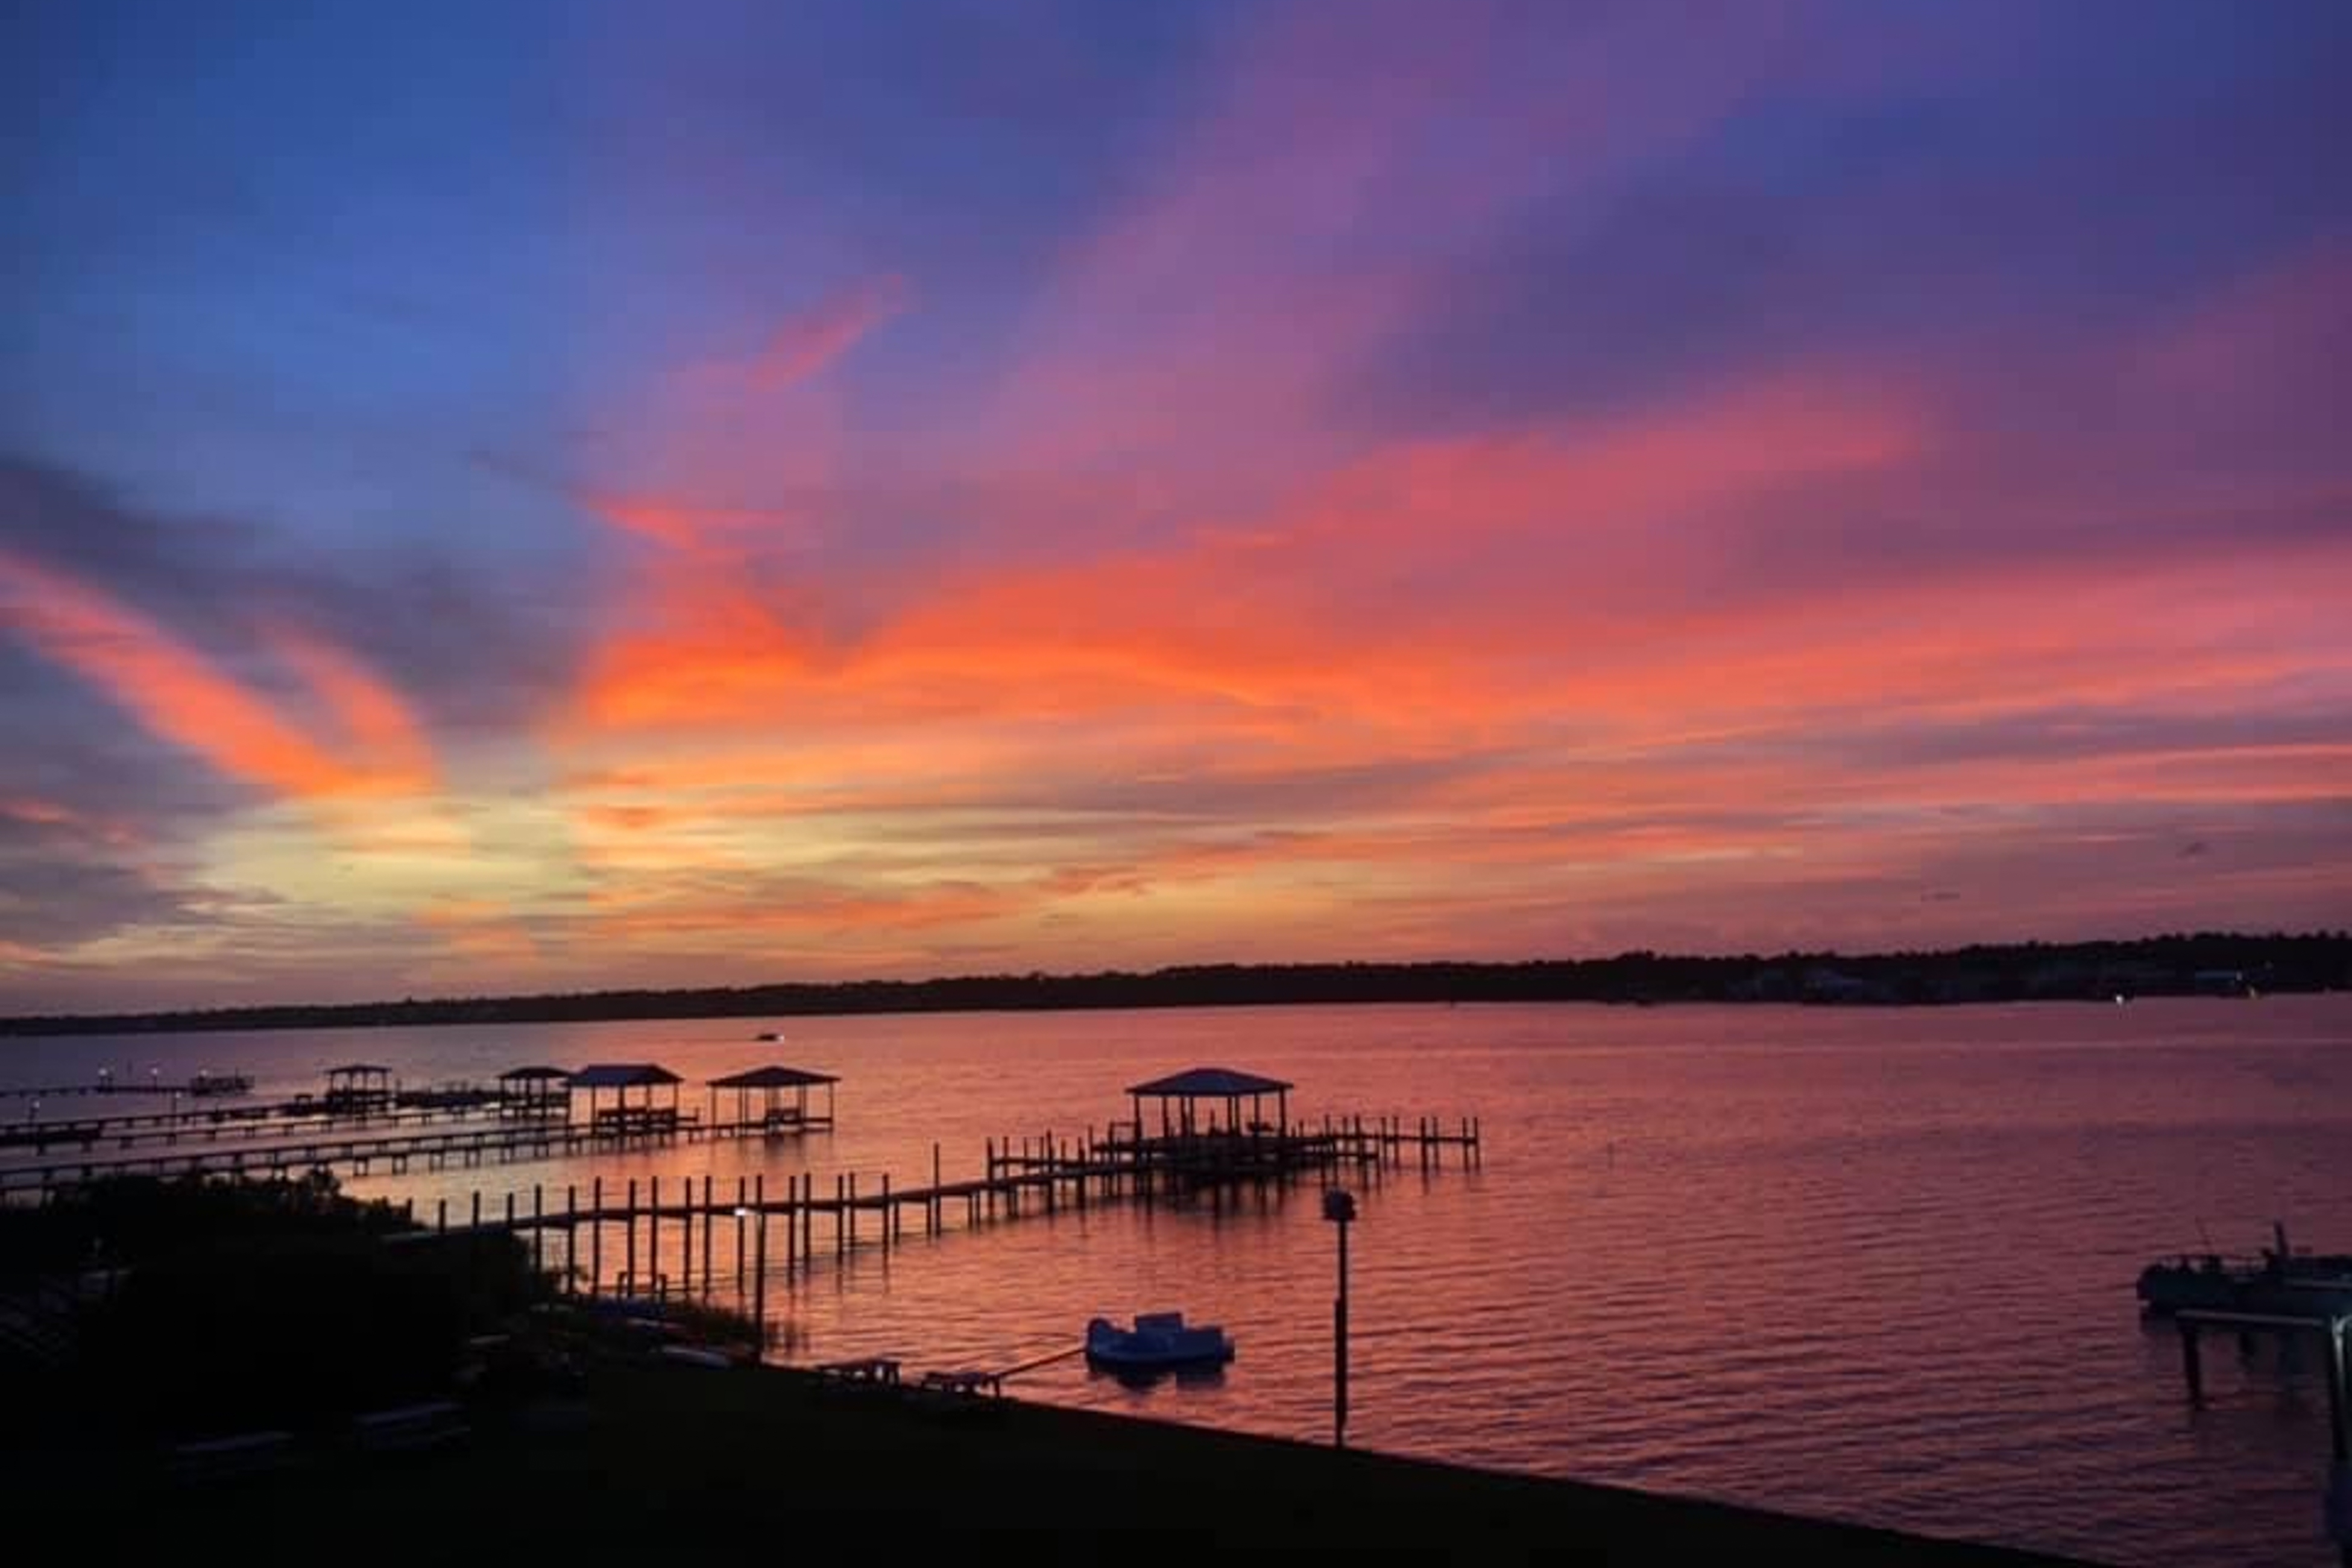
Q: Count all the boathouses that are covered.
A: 5